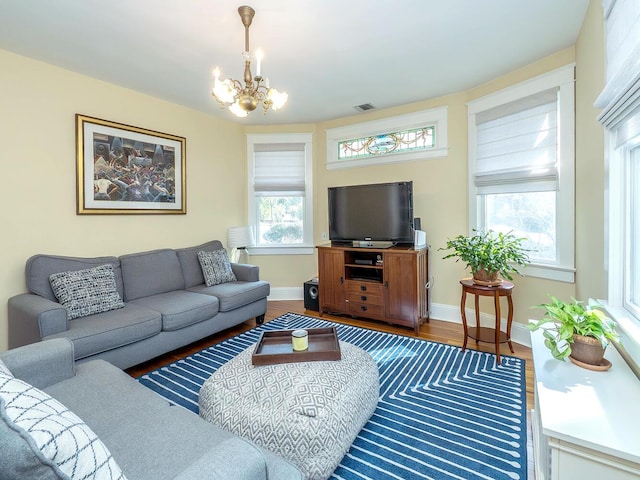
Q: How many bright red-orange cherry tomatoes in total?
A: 0